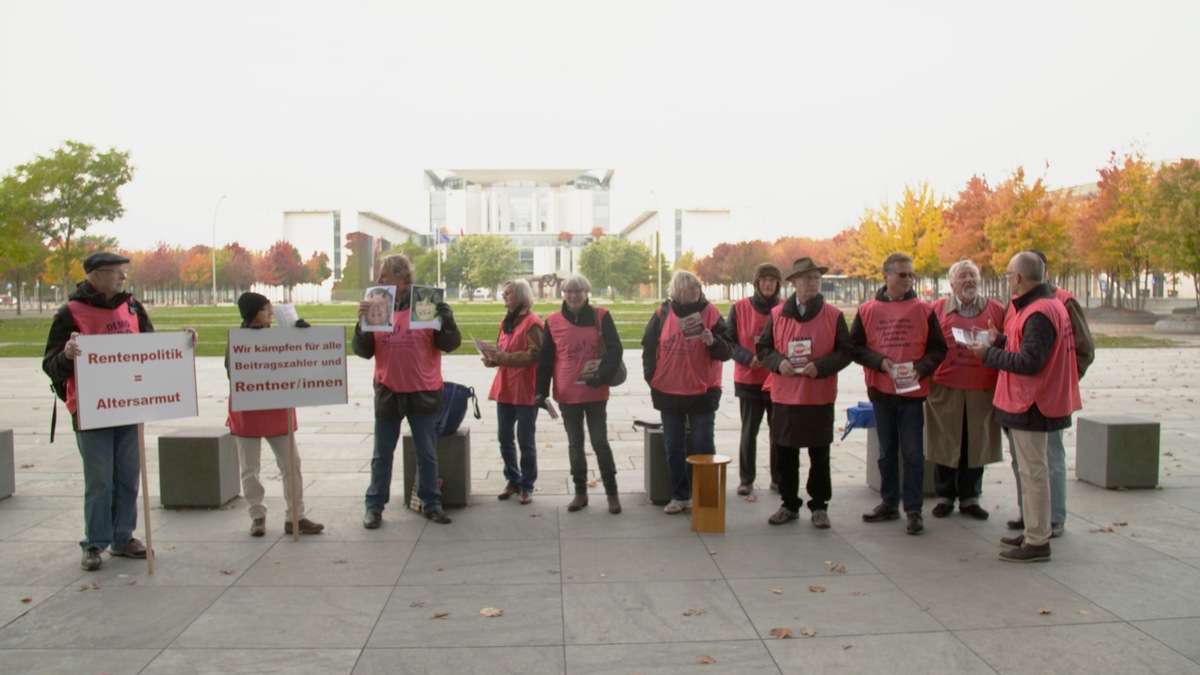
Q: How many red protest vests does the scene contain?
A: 12